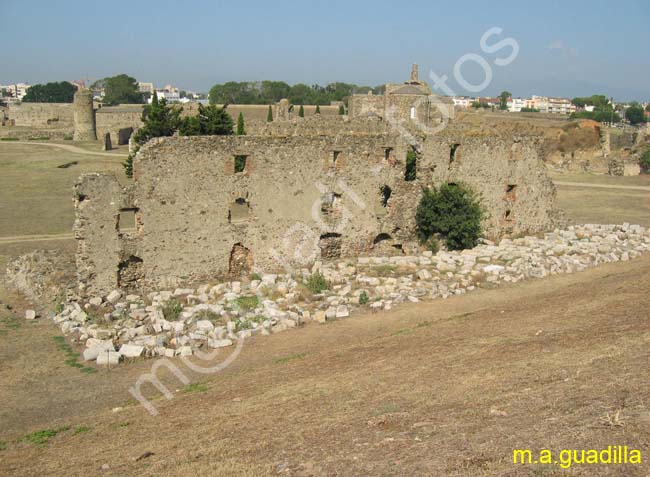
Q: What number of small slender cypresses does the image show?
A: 5